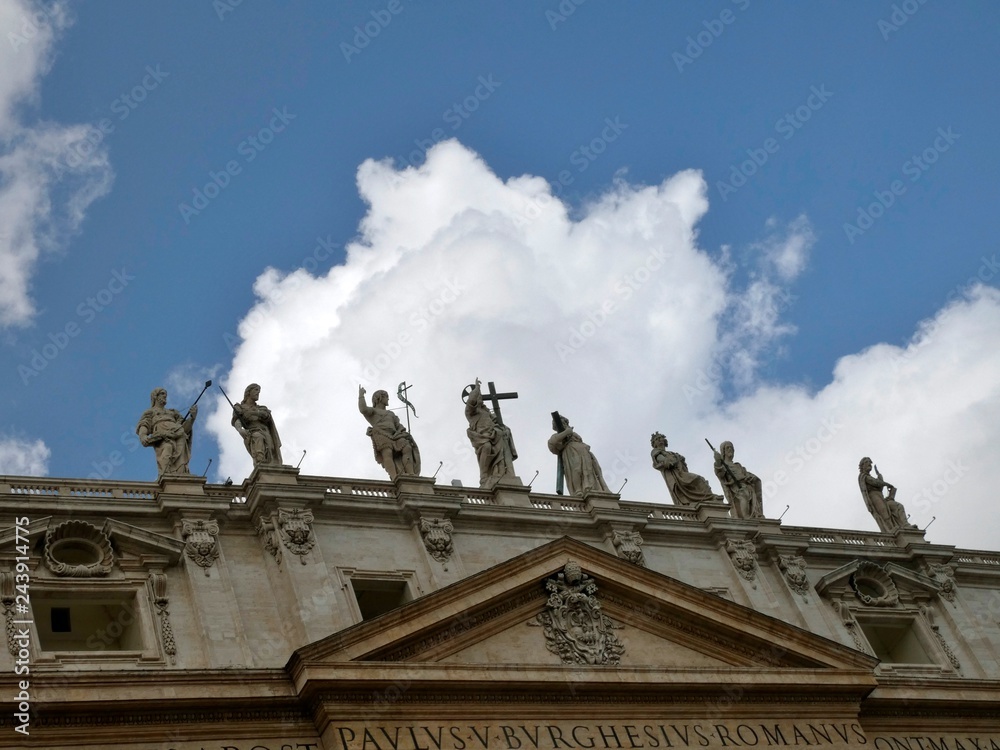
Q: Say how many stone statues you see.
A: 8